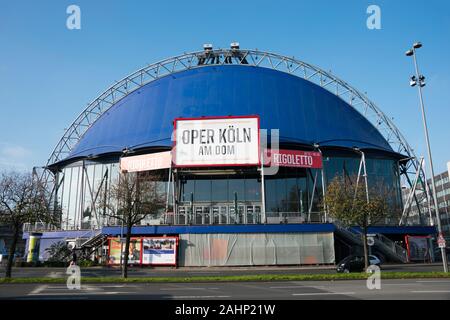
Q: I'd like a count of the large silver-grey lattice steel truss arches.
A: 1